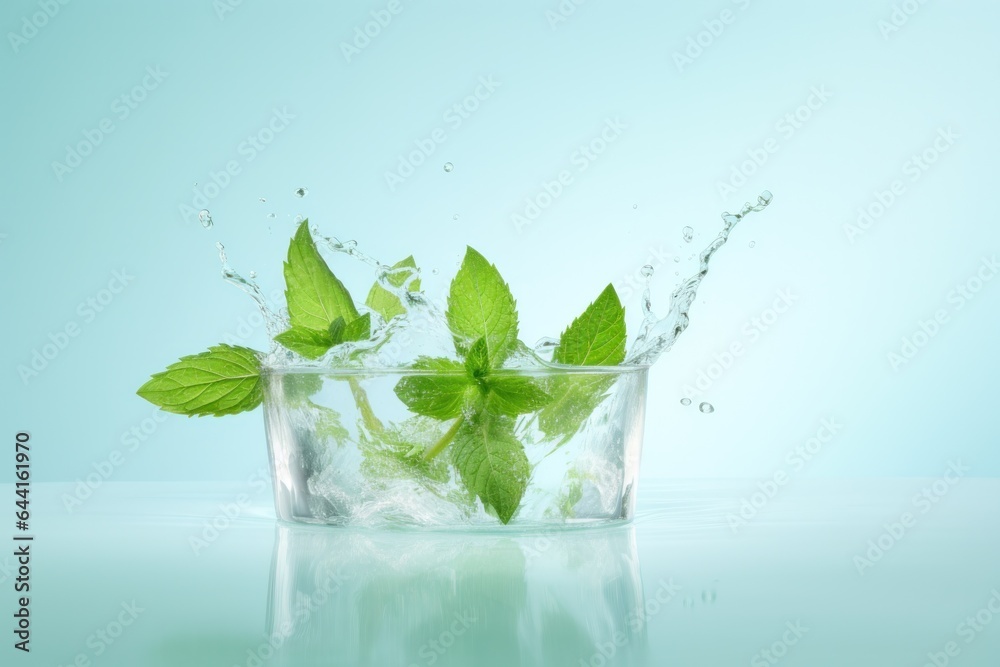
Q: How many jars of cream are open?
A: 0